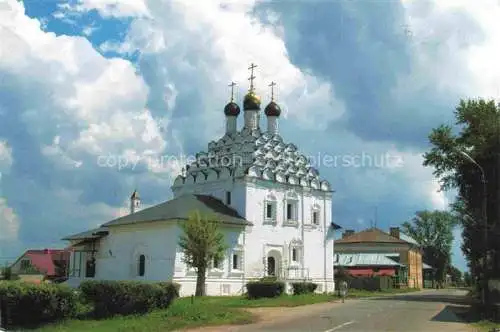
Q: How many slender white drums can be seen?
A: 3